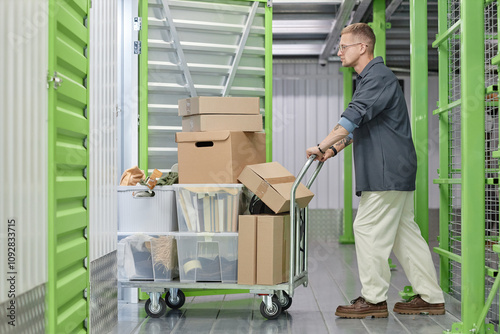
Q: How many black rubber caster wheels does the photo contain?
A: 4